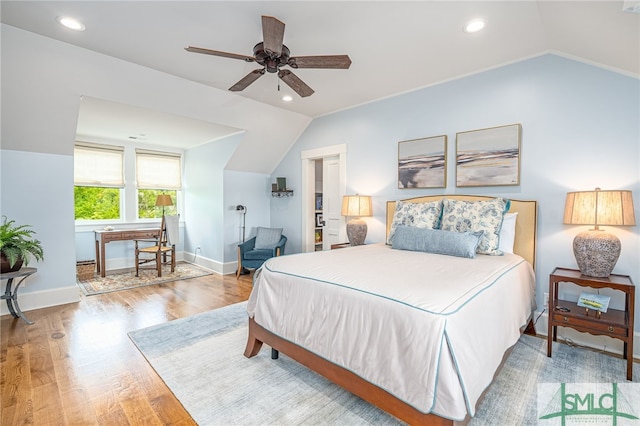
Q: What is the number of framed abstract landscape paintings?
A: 2